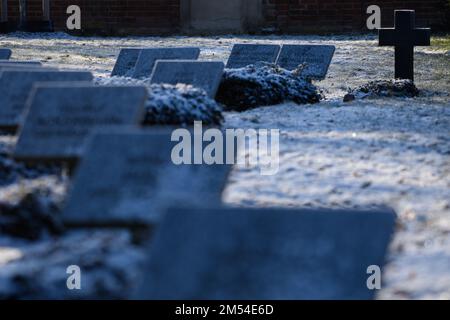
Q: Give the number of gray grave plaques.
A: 11